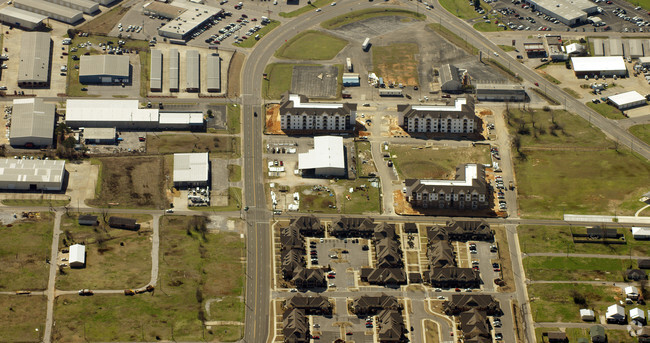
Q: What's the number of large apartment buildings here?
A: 3